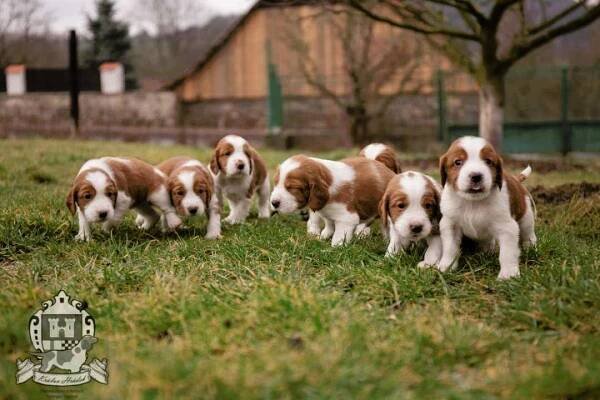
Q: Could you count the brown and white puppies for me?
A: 7